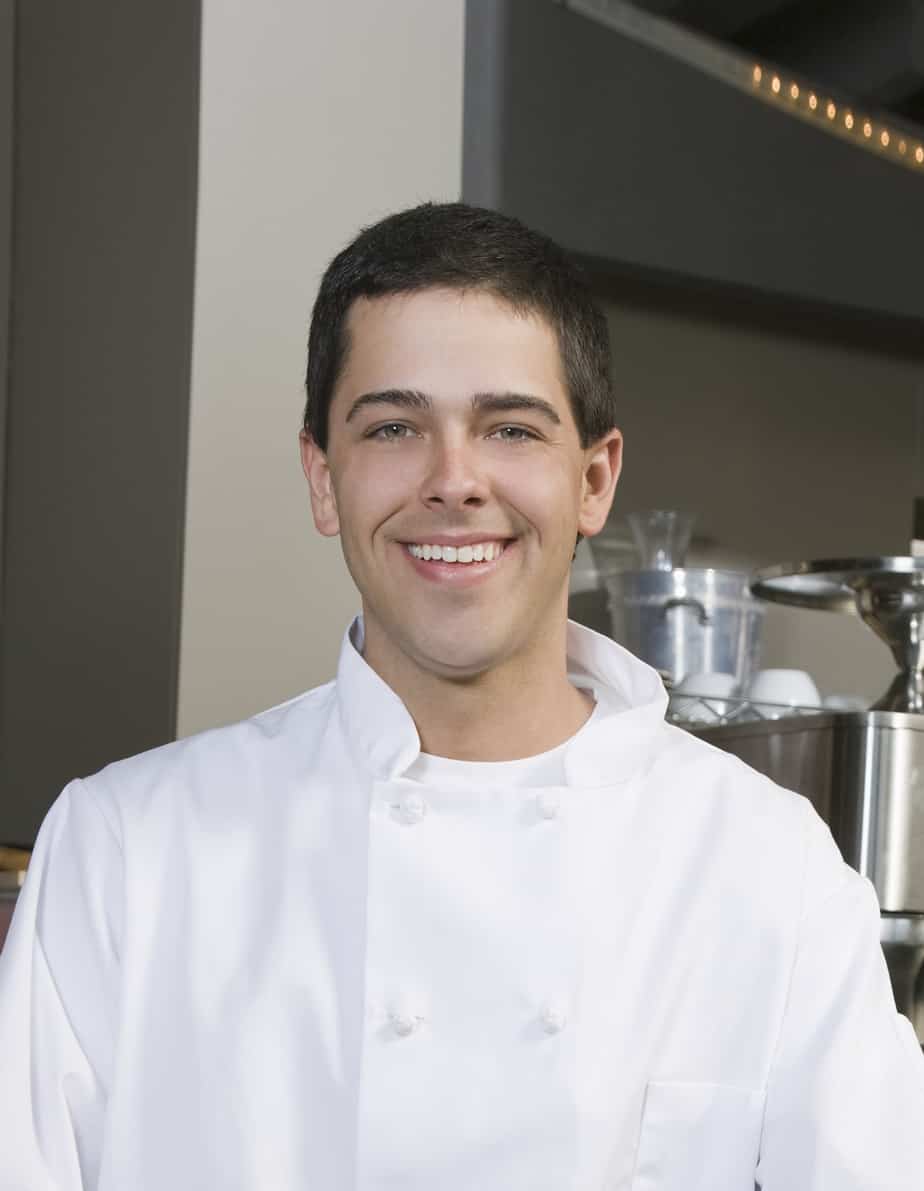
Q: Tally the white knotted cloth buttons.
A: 4